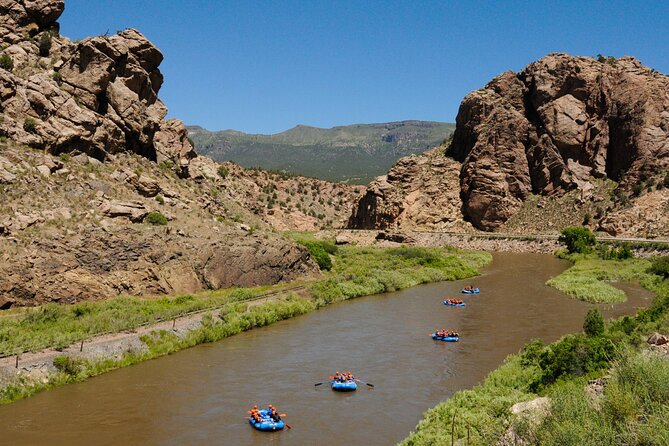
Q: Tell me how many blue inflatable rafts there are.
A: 5